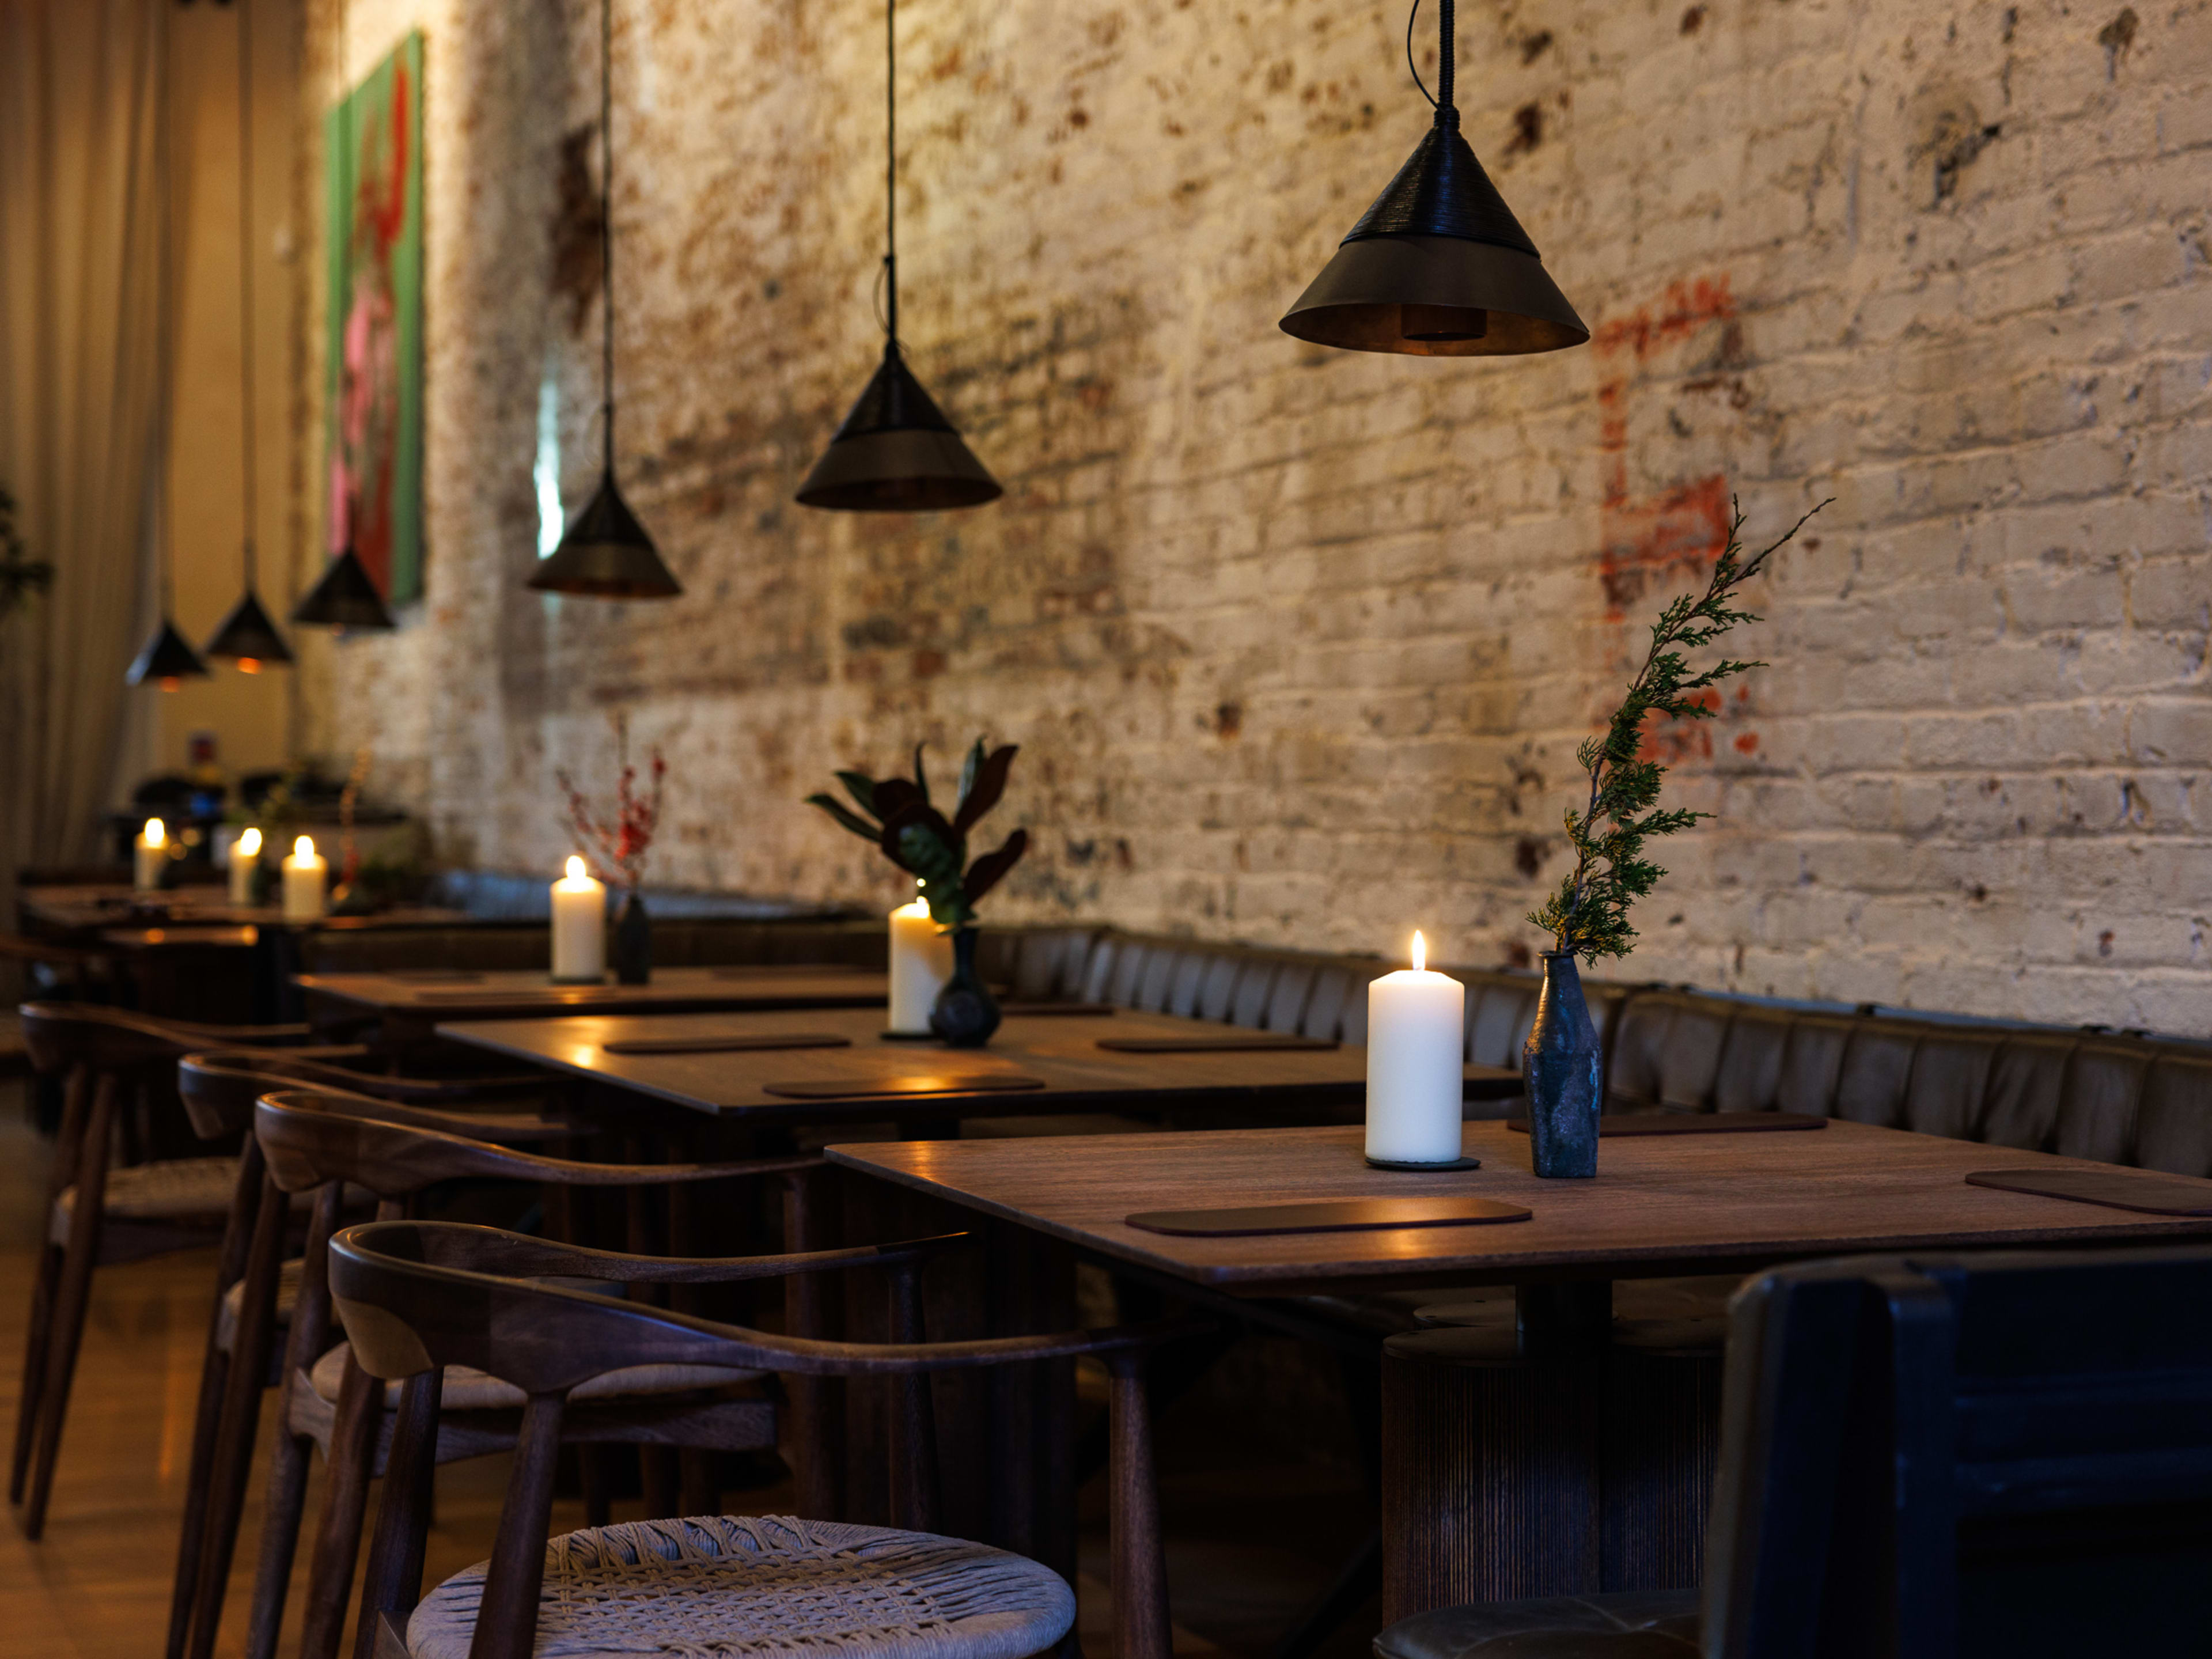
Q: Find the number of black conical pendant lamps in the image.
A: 6